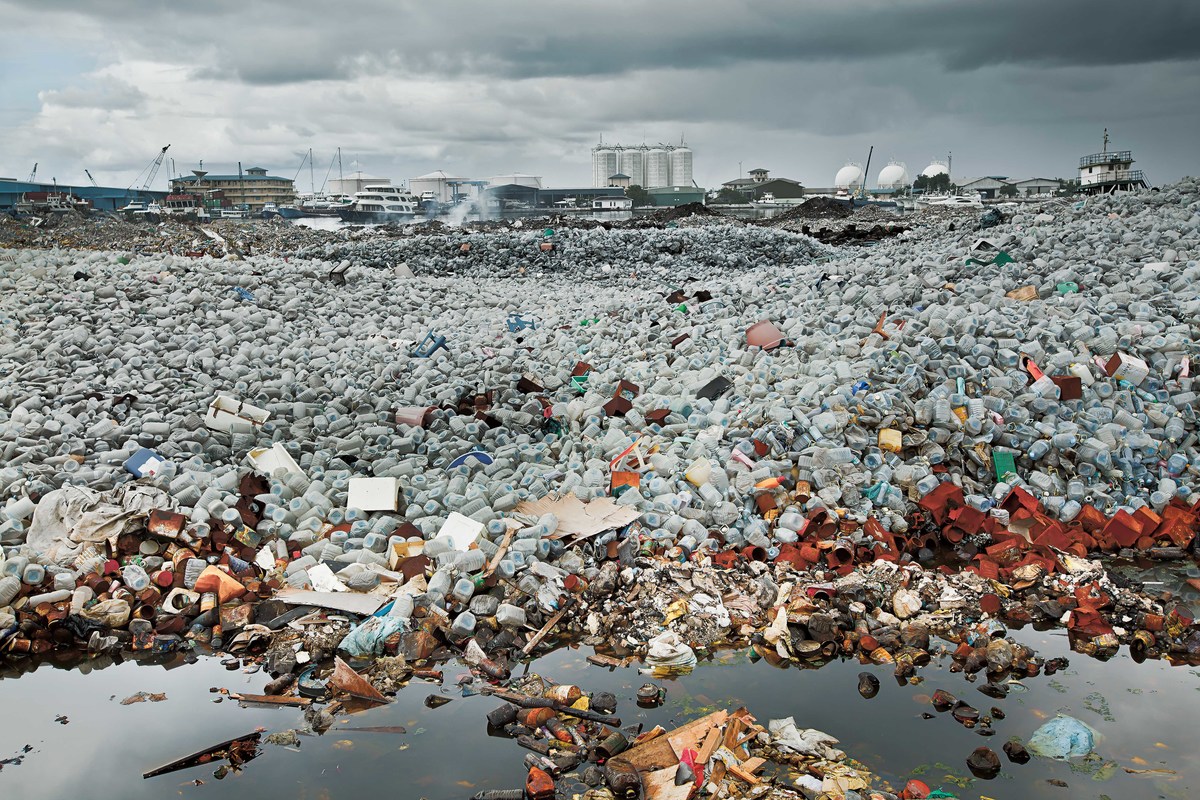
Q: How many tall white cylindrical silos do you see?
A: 4